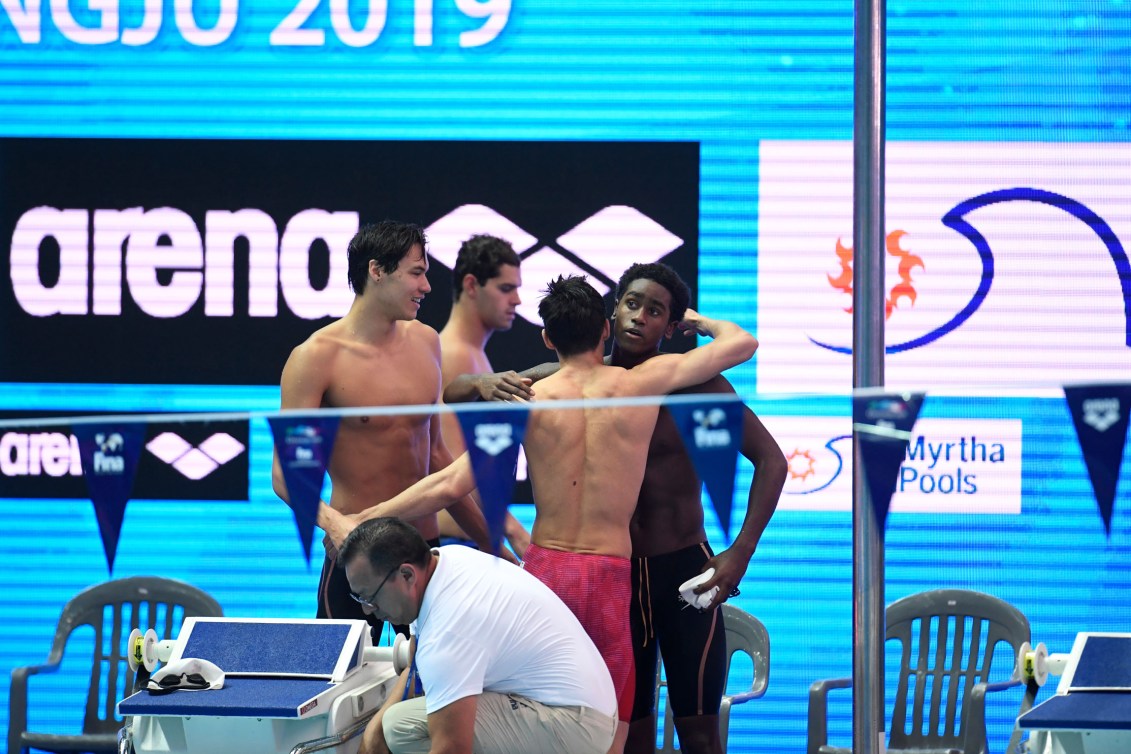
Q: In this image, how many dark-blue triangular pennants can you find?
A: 6